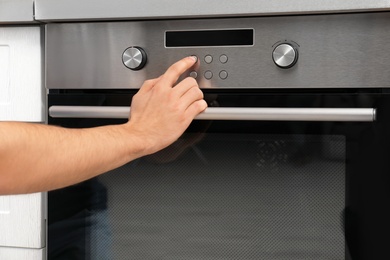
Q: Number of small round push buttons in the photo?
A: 6